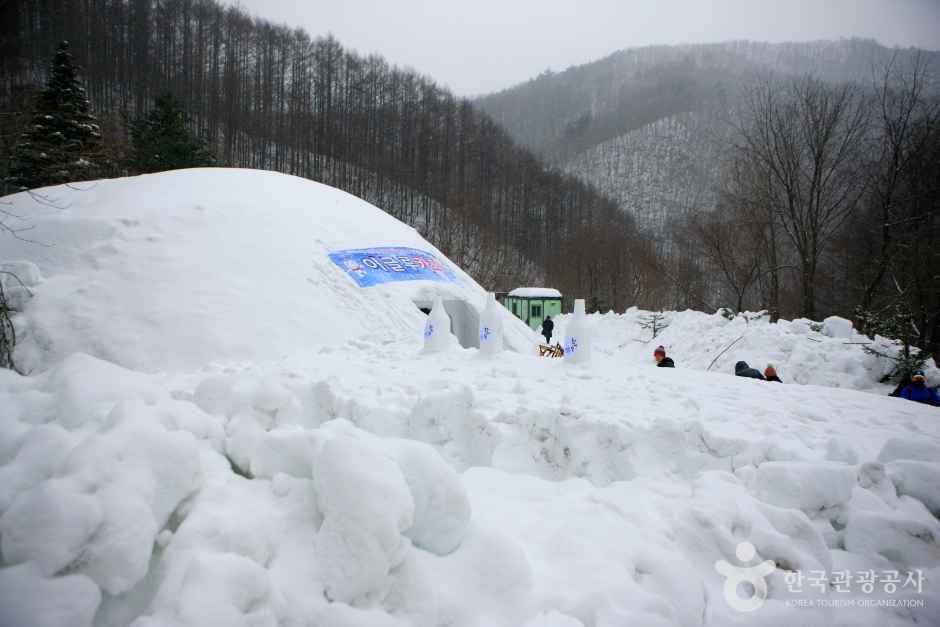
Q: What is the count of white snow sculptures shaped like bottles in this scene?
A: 3